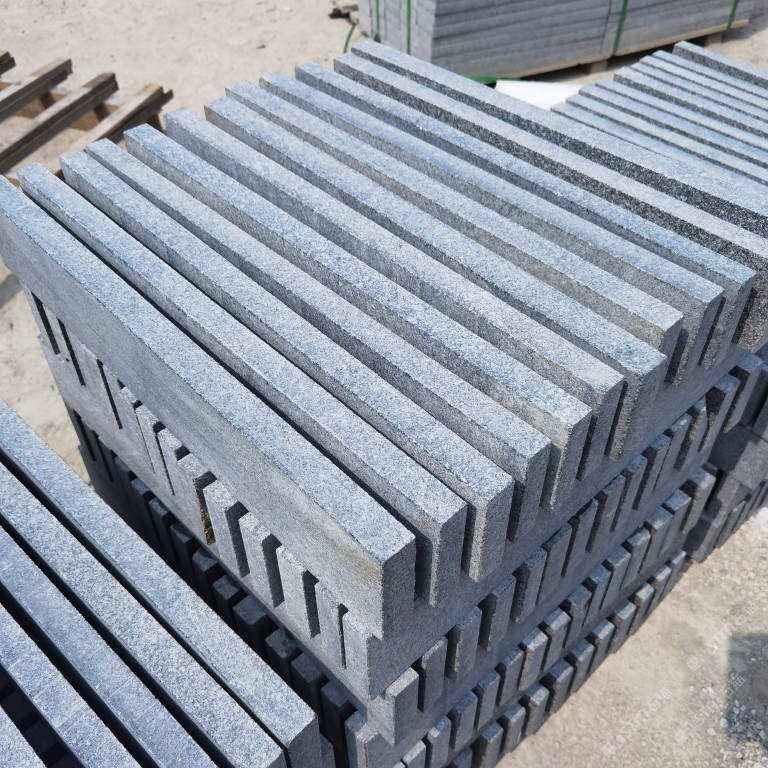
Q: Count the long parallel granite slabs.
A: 12